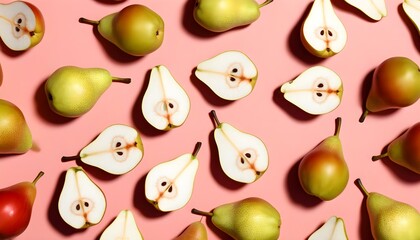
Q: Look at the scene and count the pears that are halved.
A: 13